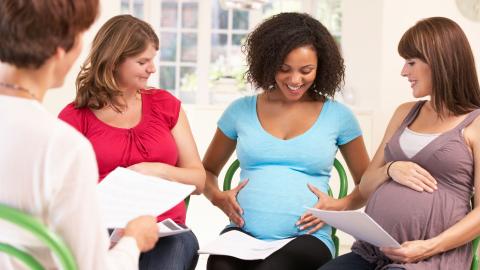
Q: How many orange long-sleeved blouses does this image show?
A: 0